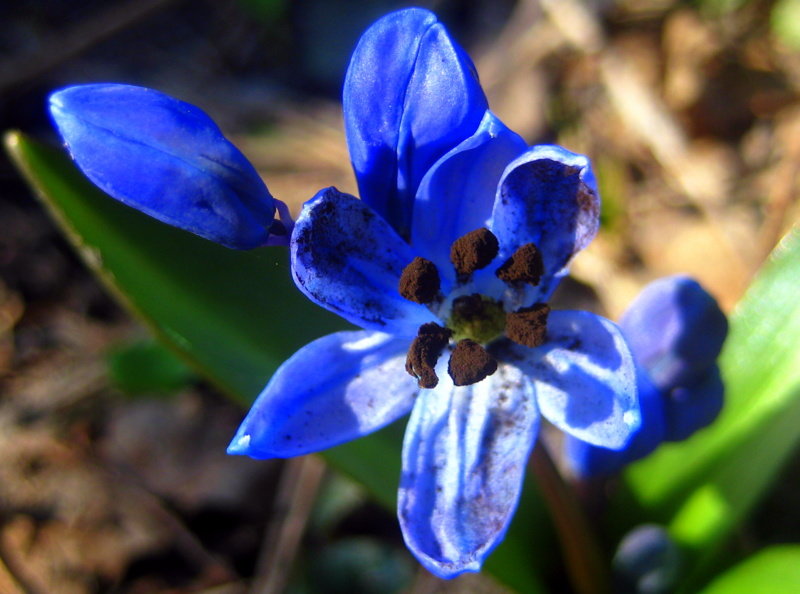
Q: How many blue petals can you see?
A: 6